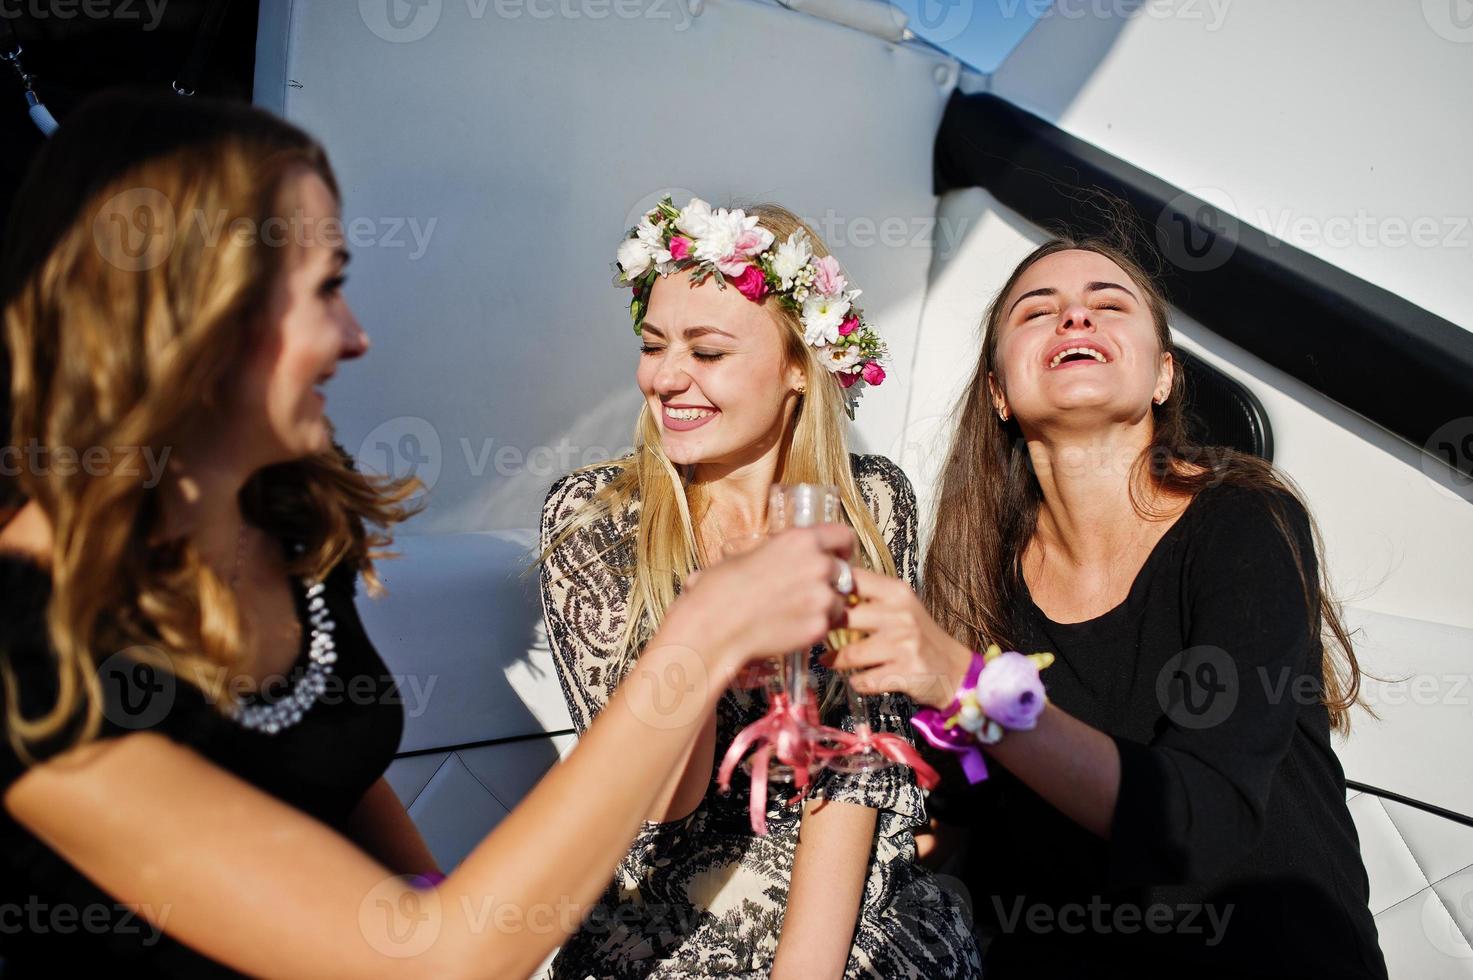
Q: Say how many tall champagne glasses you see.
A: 3